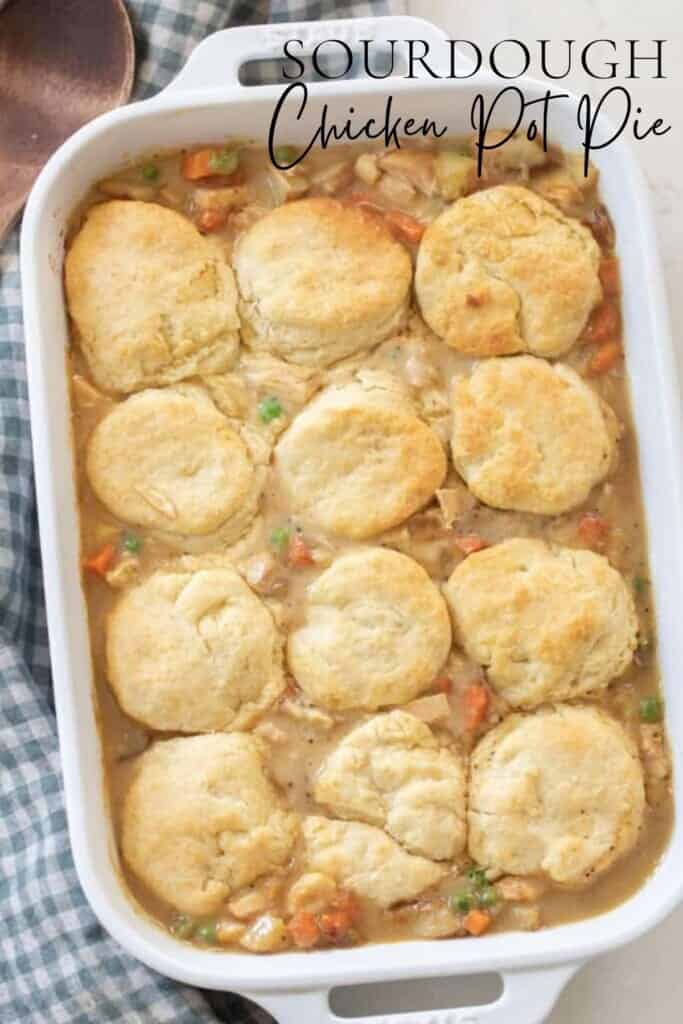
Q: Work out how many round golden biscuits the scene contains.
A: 12